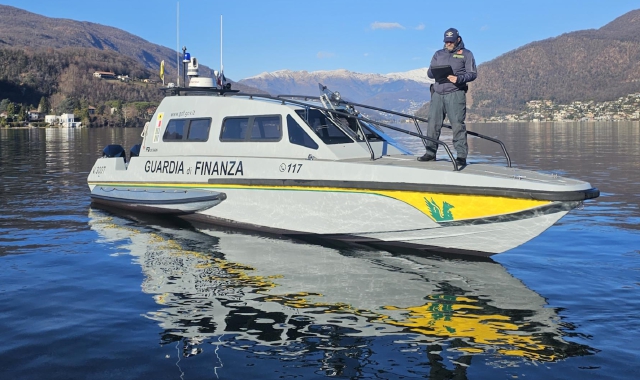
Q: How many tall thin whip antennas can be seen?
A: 2